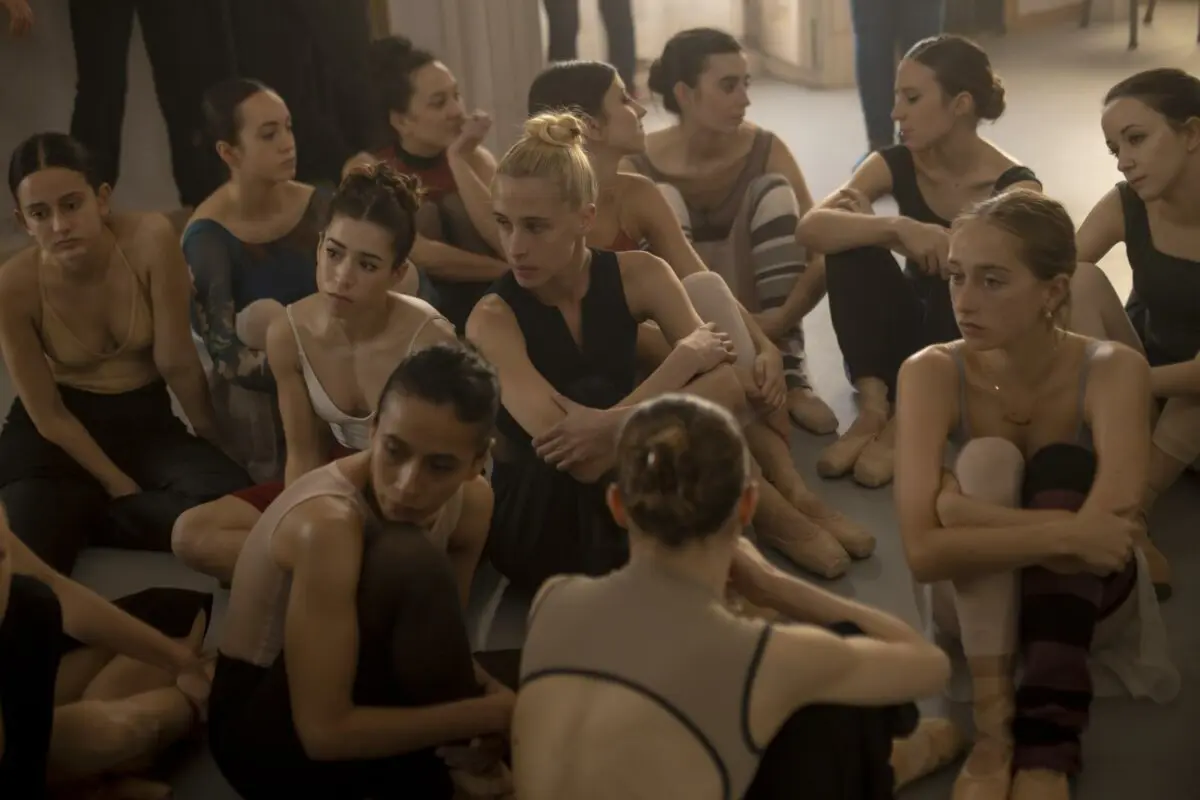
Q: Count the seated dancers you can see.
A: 13